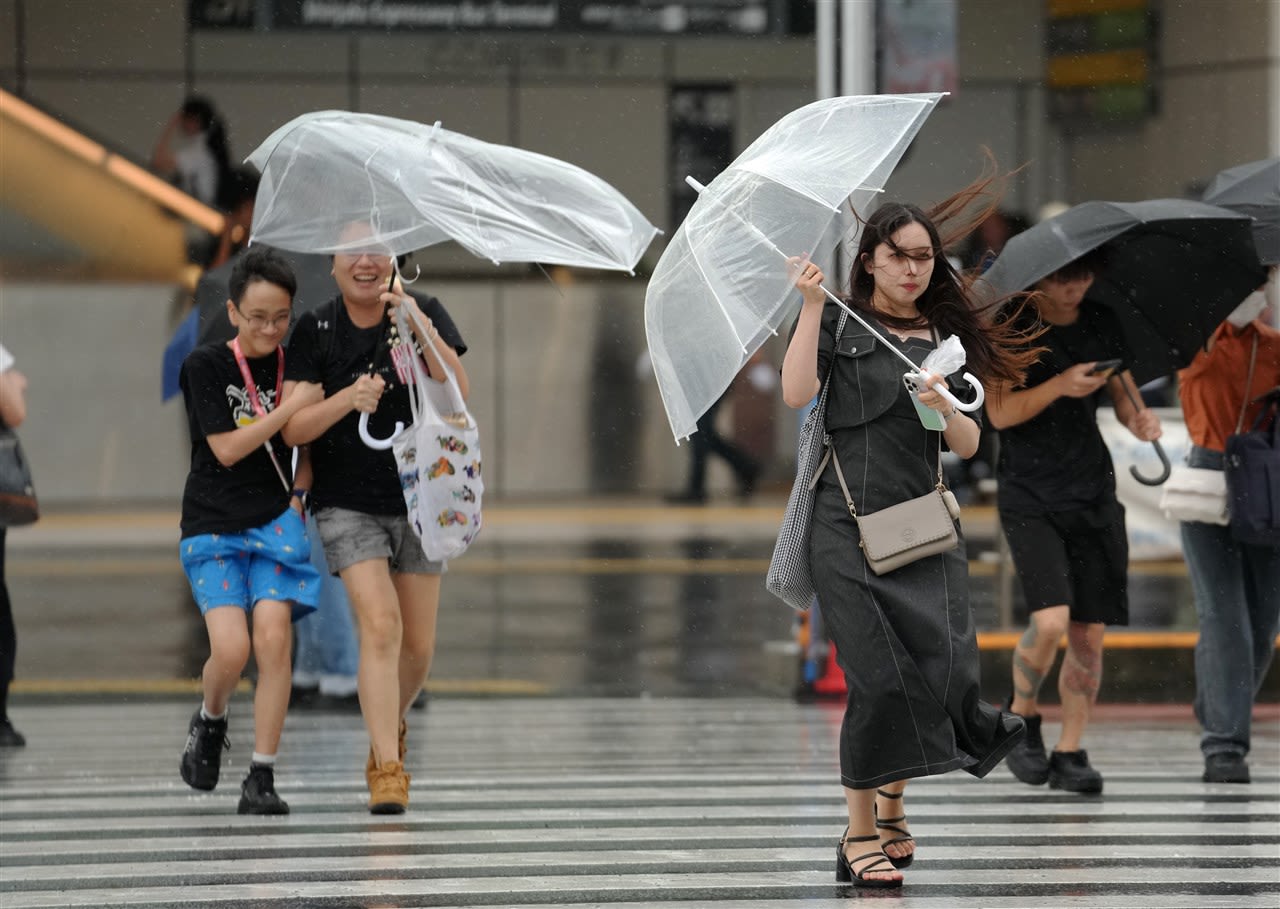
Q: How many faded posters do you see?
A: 1